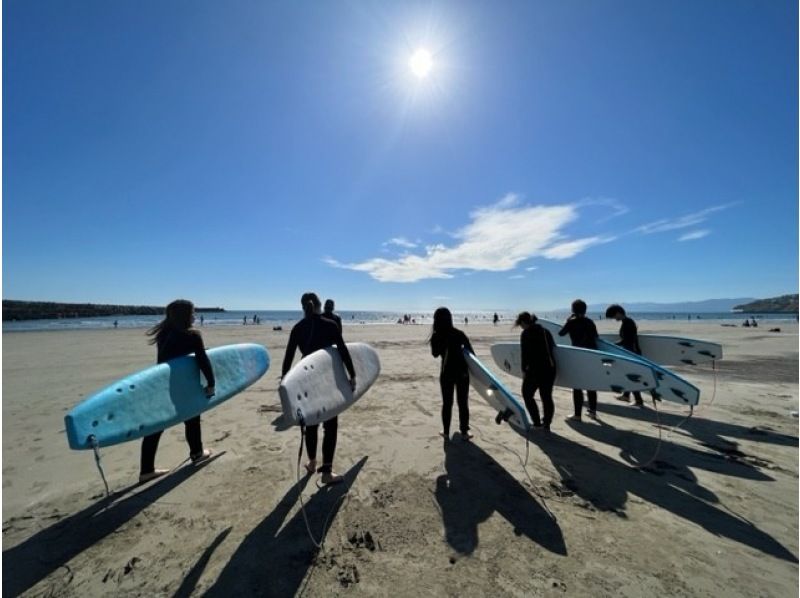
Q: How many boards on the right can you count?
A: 4